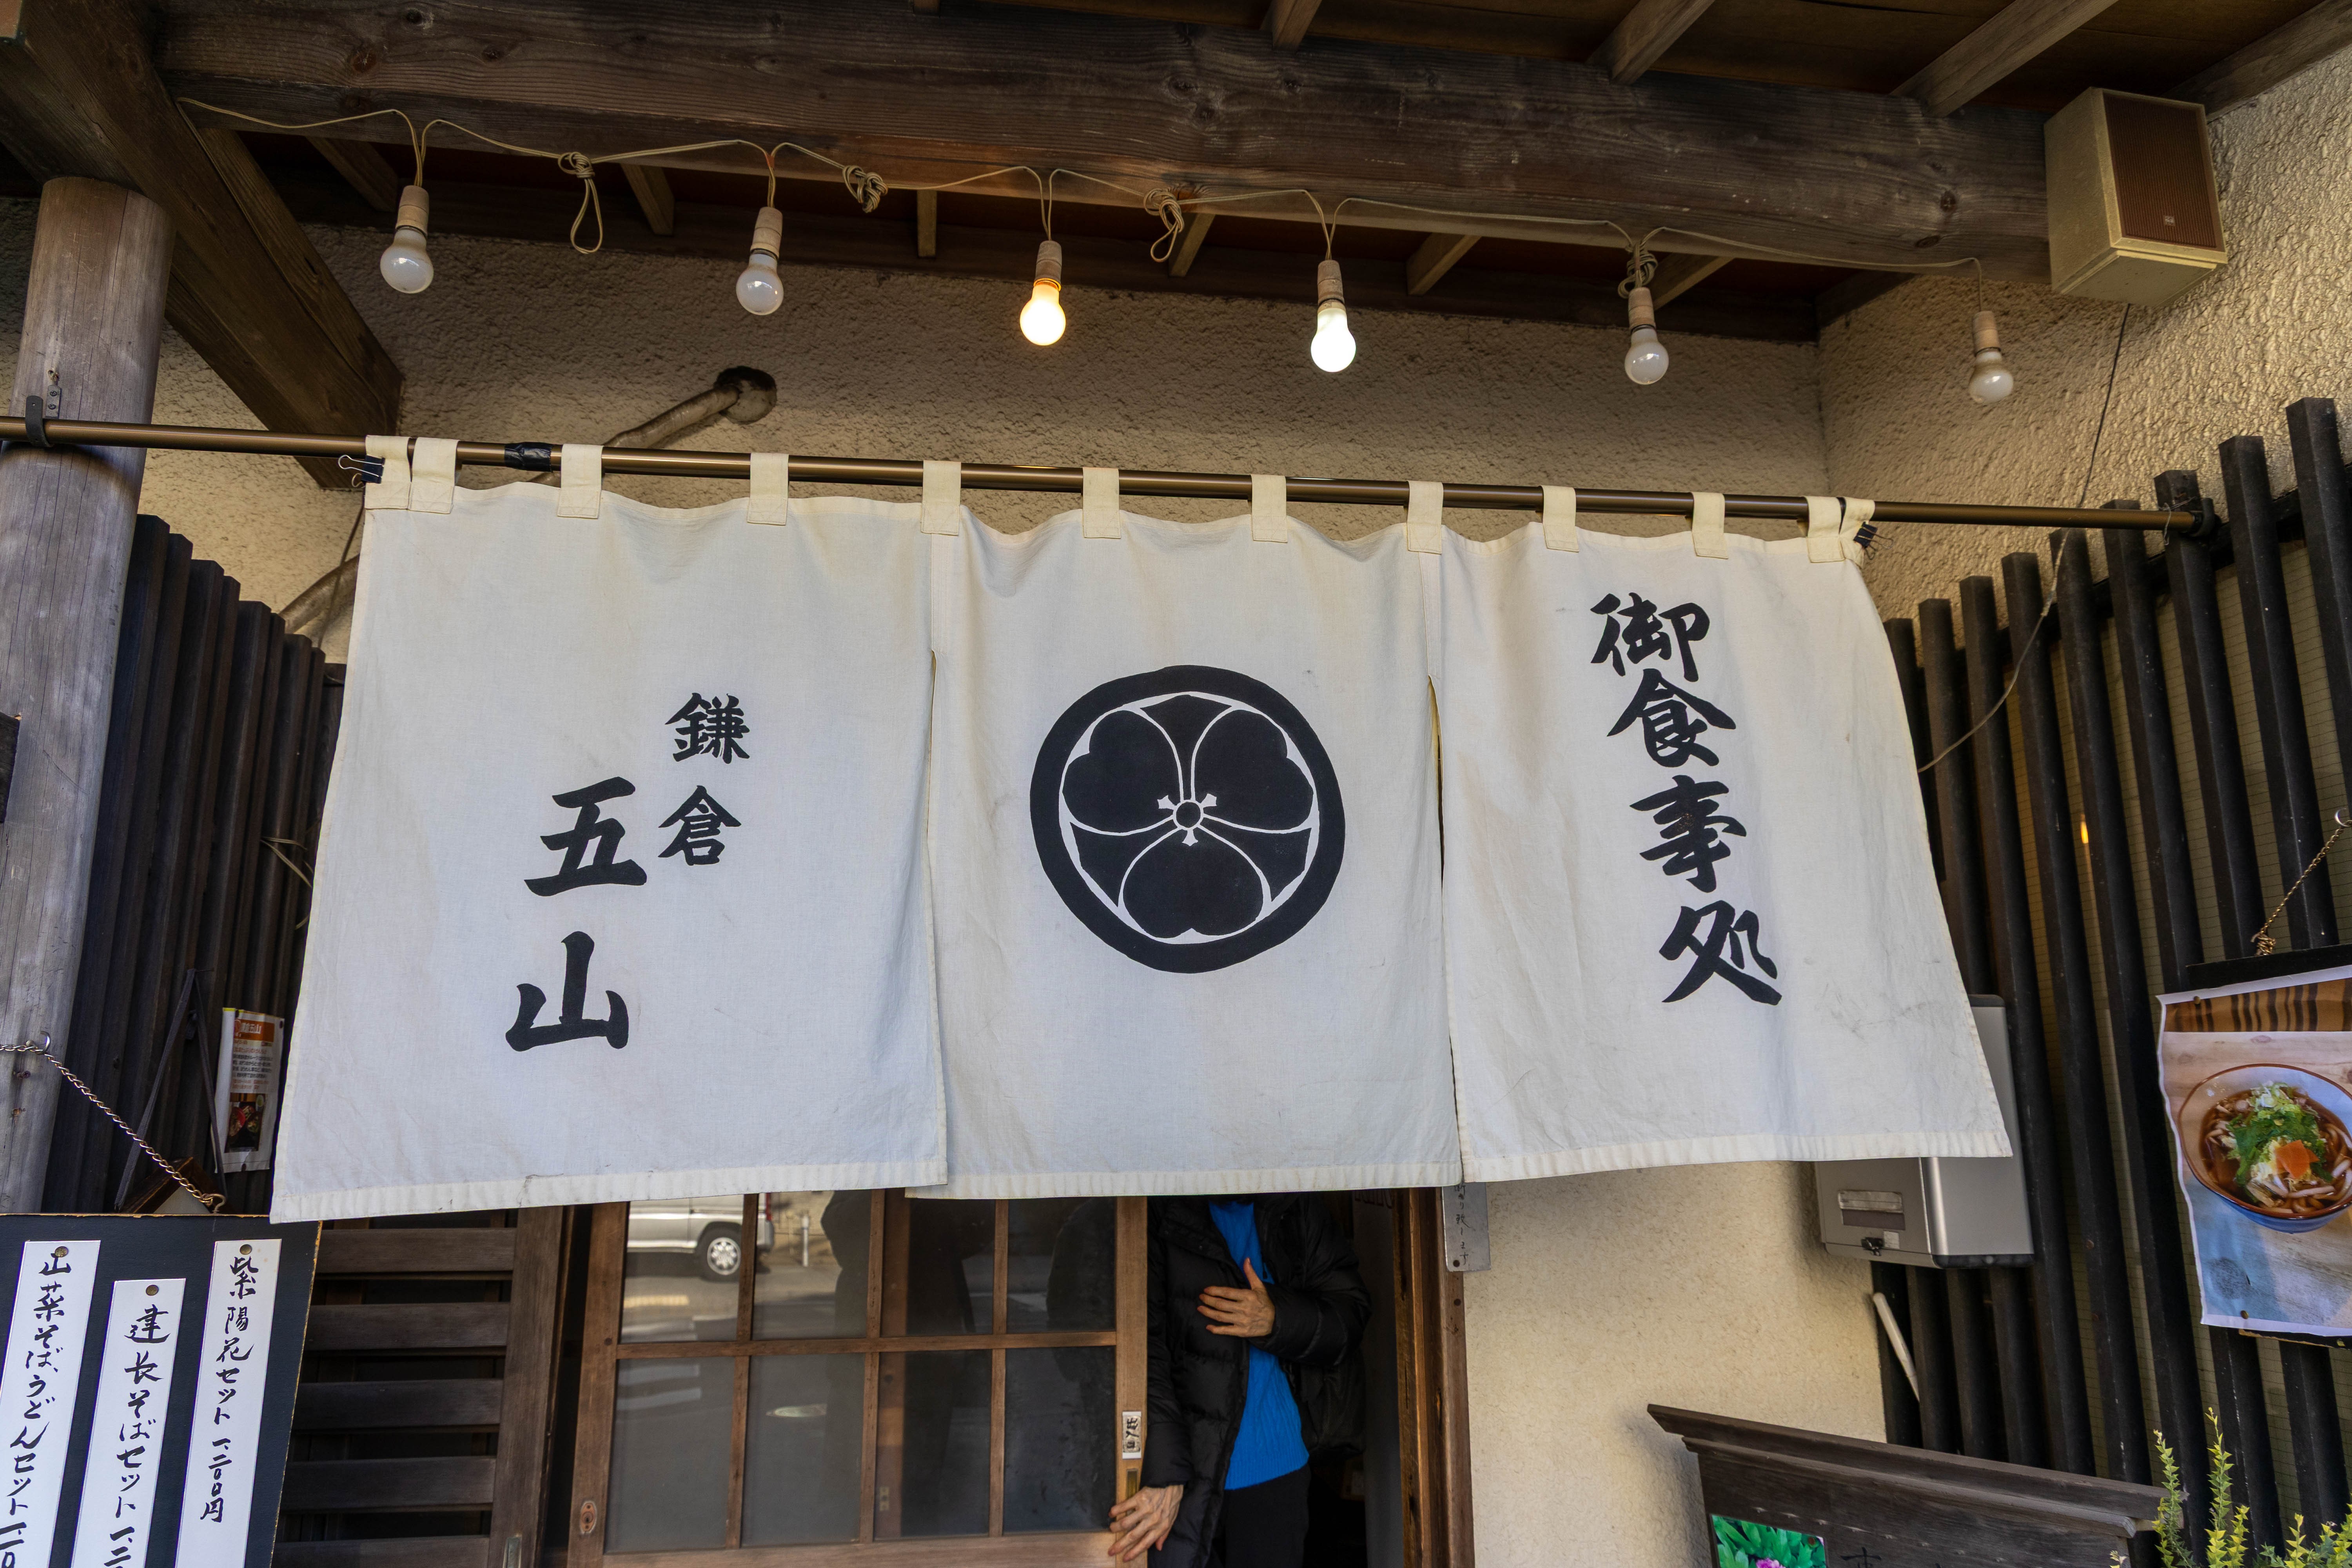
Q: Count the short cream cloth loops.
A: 12